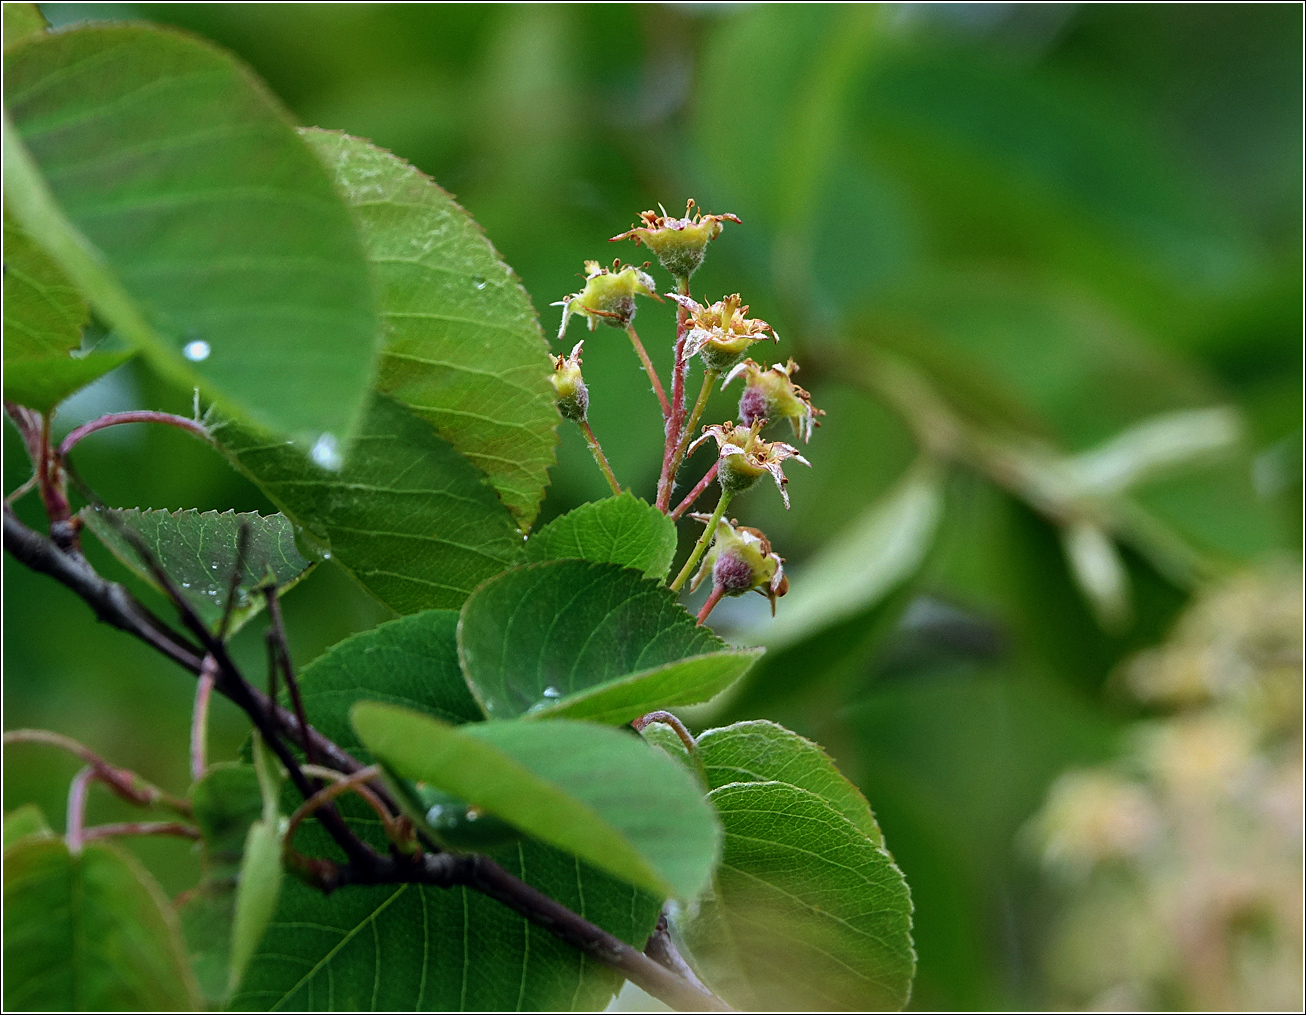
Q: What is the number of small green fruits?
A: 7